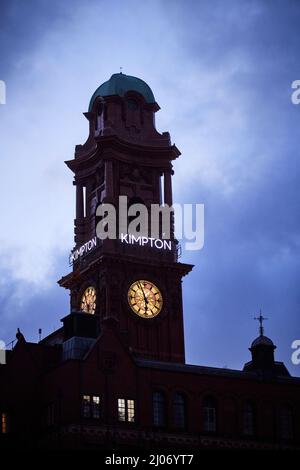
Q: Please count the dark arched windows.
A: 5